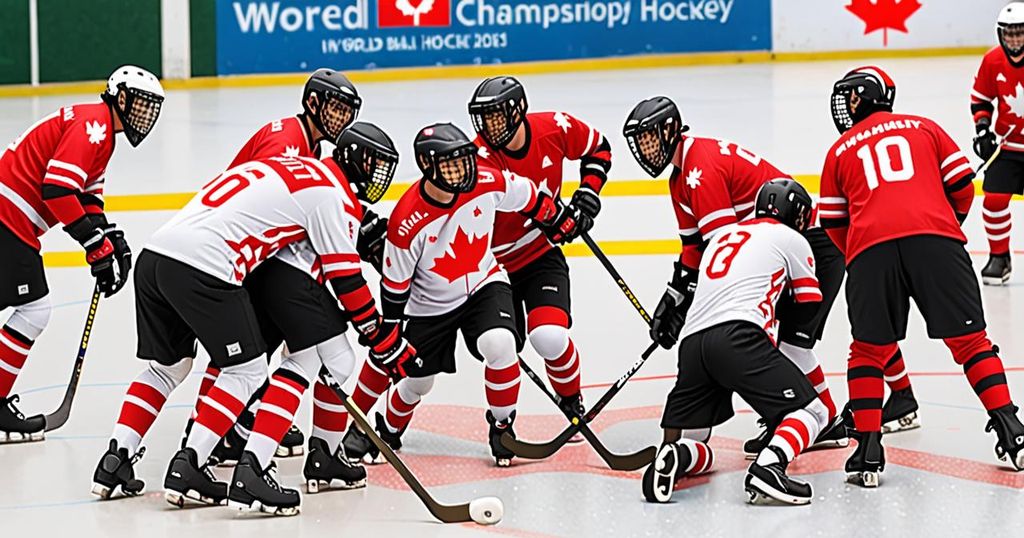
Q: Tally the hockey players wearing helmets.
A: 9